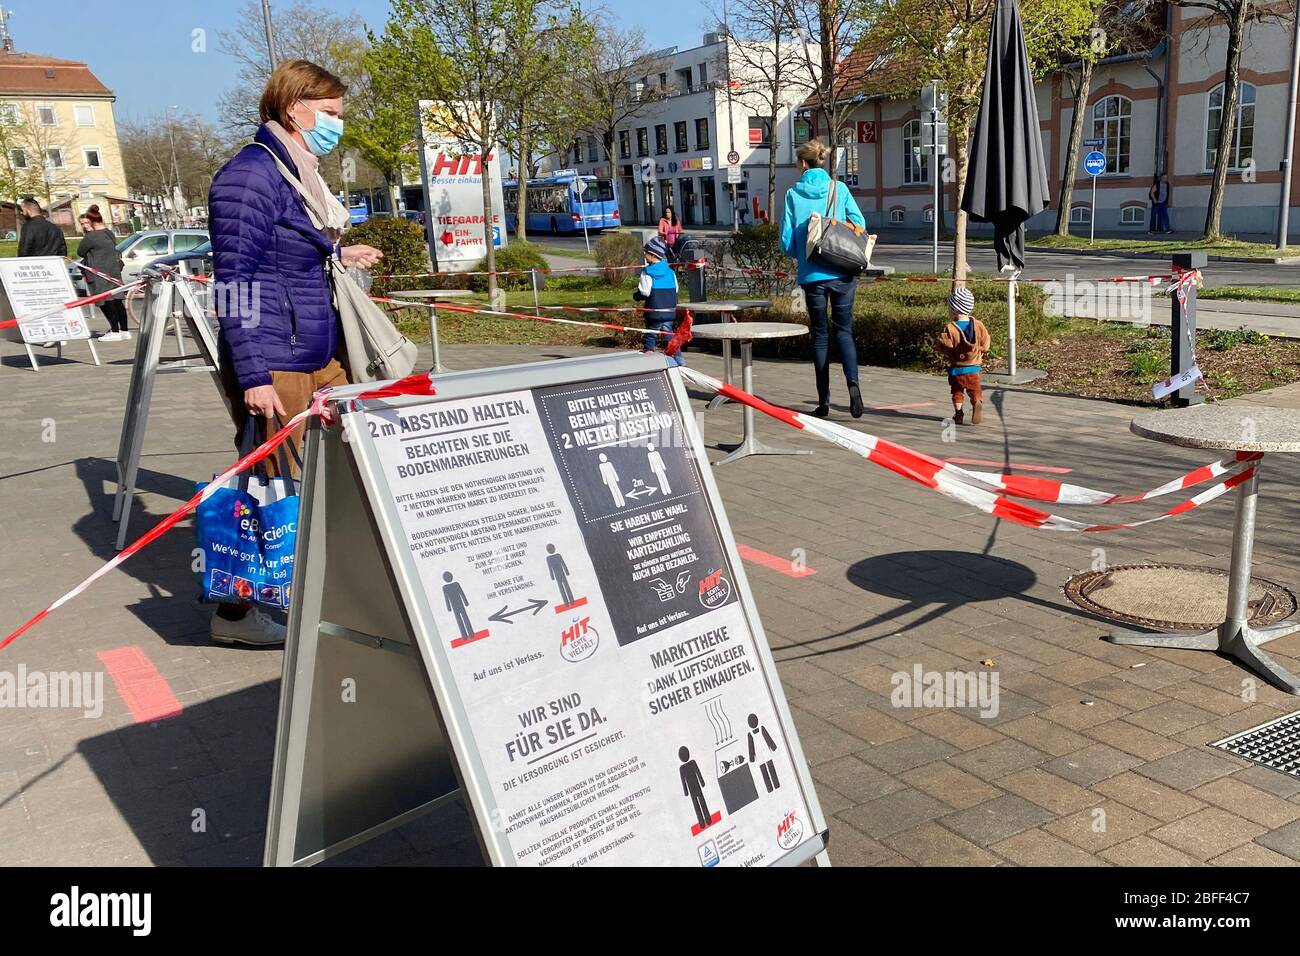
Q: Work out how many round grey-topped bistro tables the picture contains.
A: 4